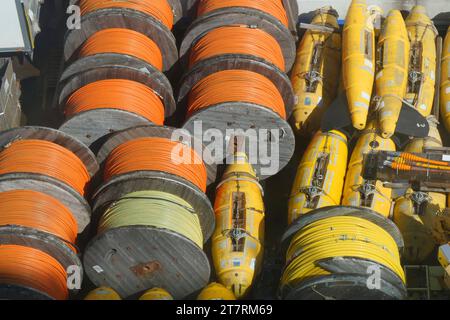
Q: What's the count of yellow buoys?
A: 12